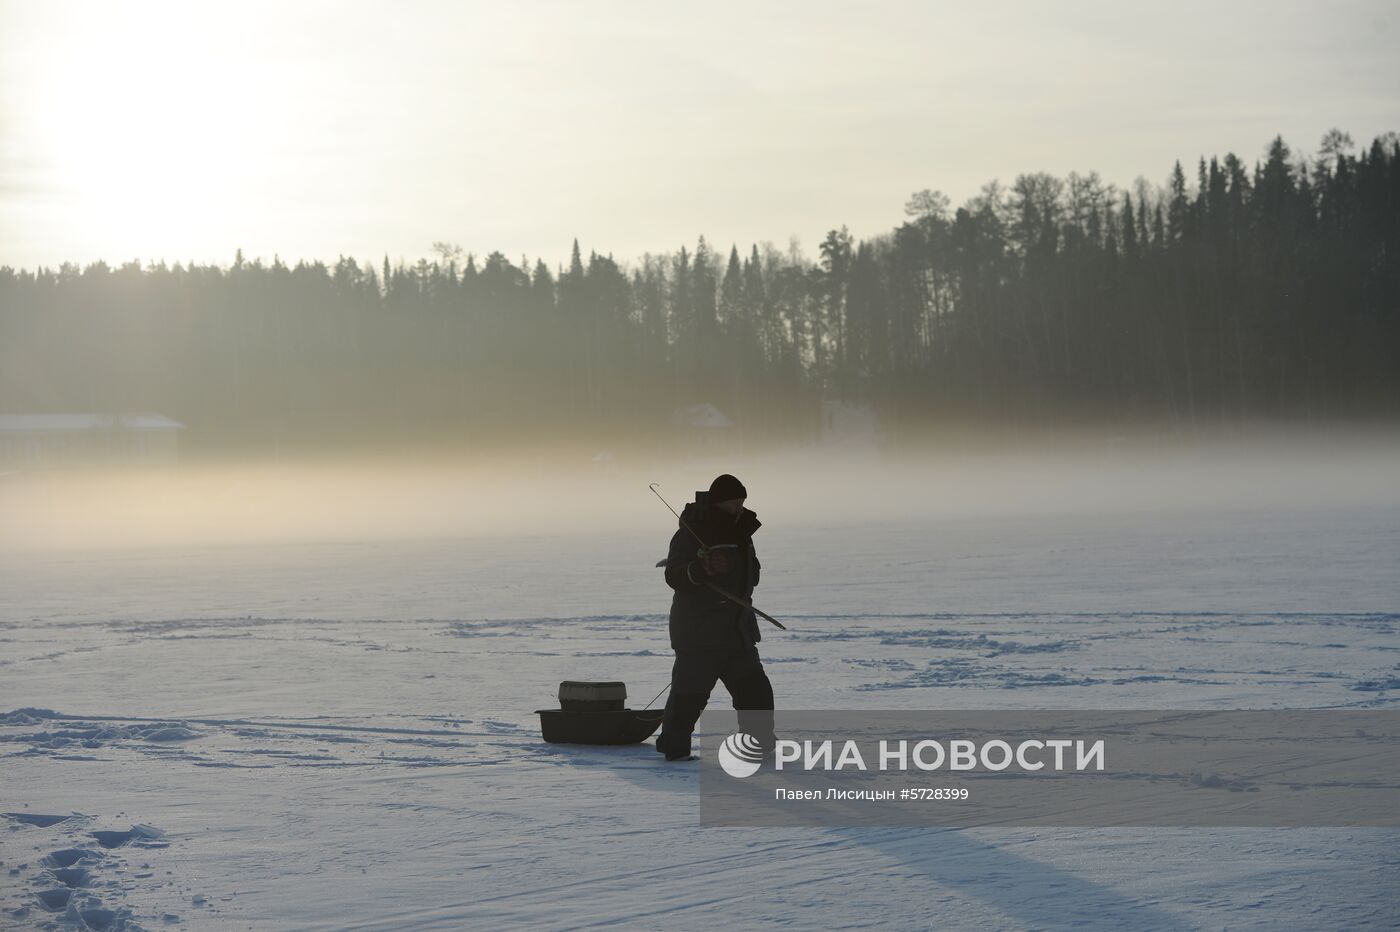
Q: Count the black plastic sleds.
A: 1